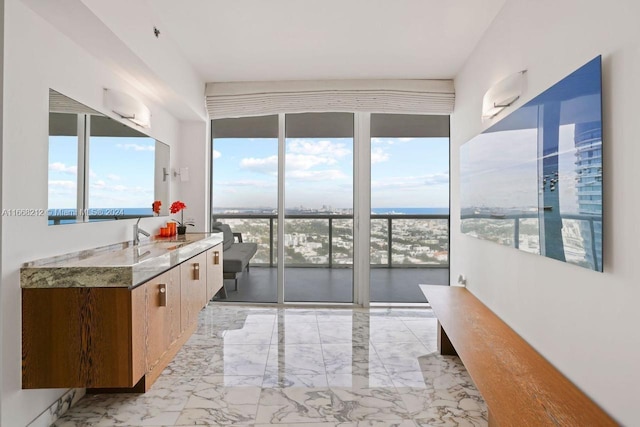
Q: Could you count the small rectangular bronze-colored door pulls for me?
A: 3